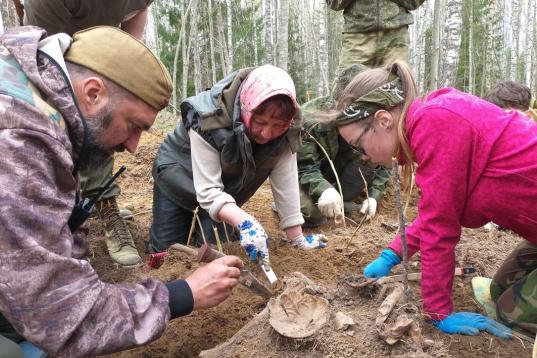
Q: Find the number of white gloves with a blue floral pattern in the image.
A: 2